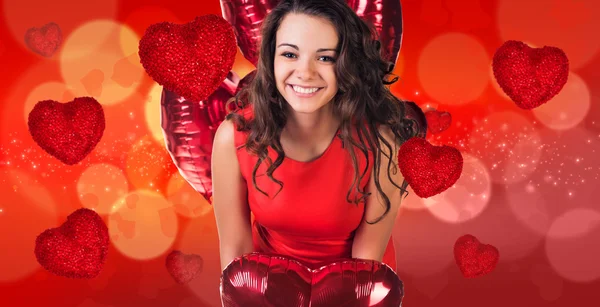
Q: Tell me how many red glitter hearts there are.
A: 9